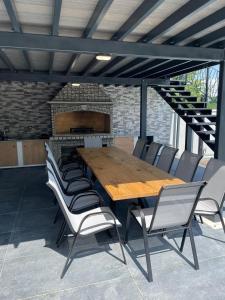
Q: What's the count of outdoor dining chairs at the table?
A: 12